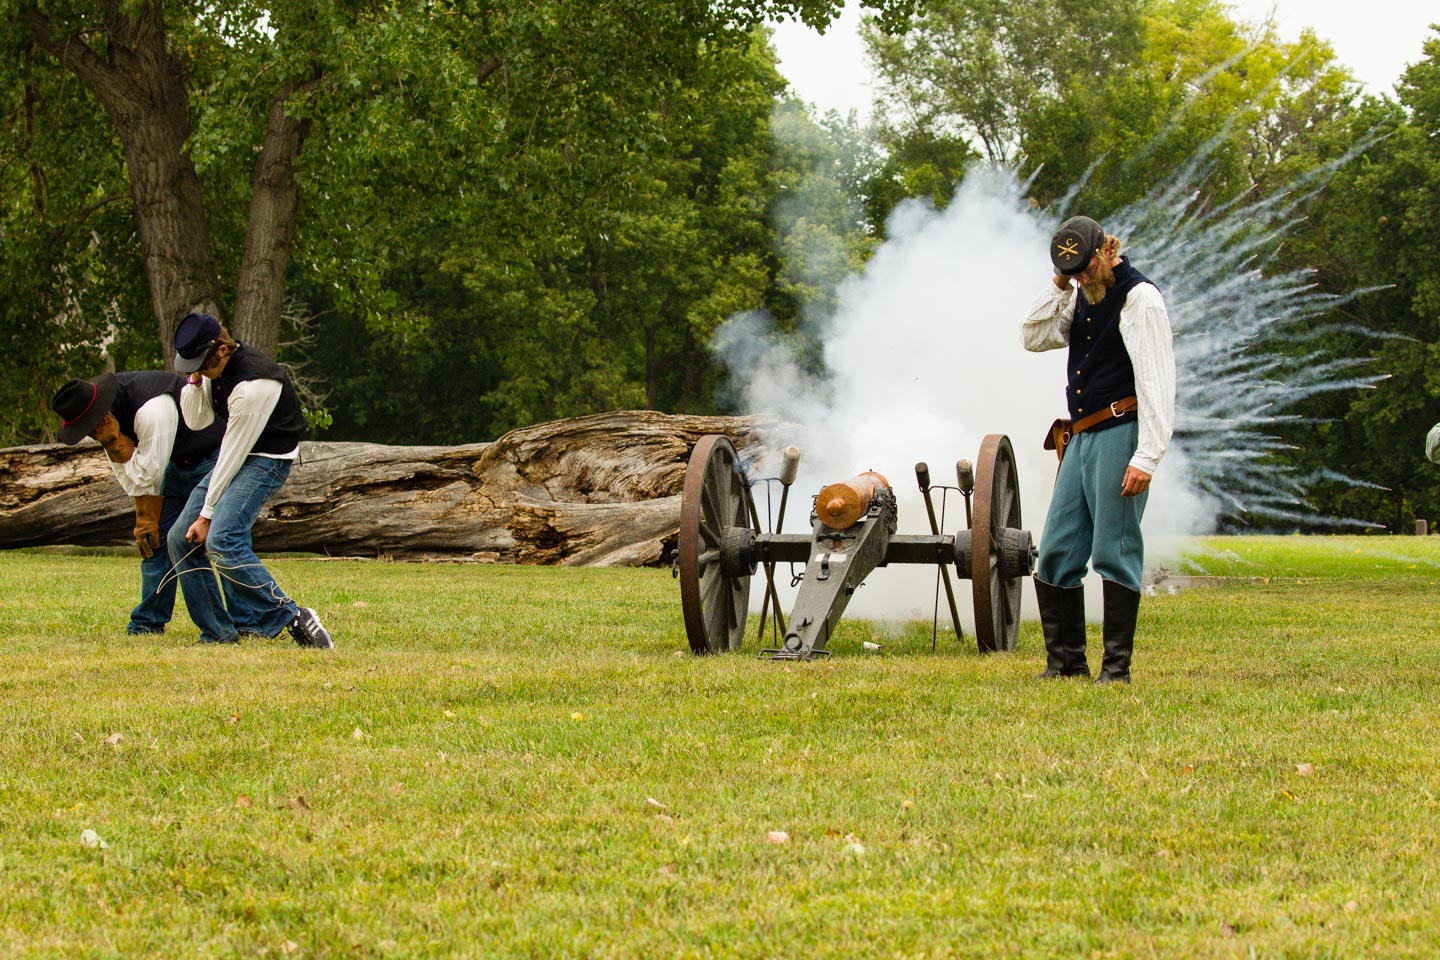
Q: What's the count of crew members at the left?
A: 2